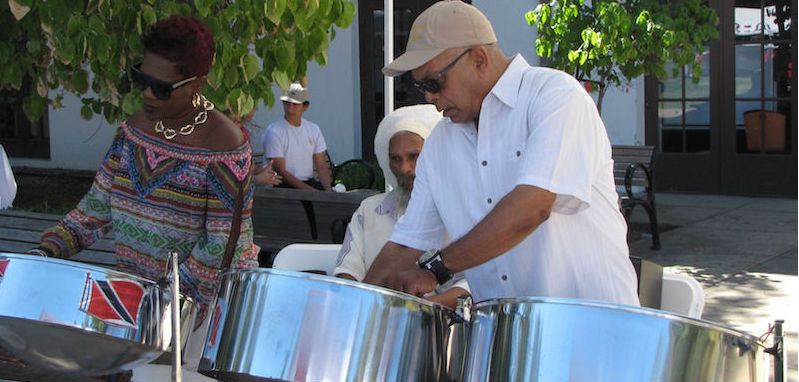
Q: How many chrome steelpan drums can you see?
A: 3